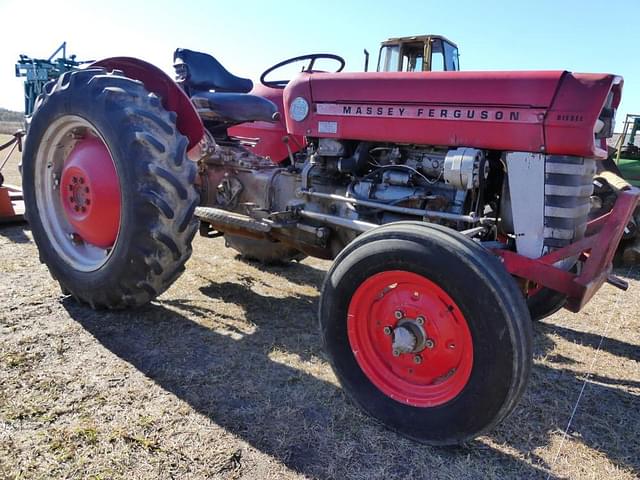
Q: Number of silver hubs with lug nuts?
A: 1